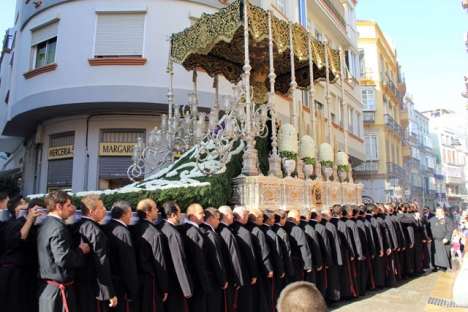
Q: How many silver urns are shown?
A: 4